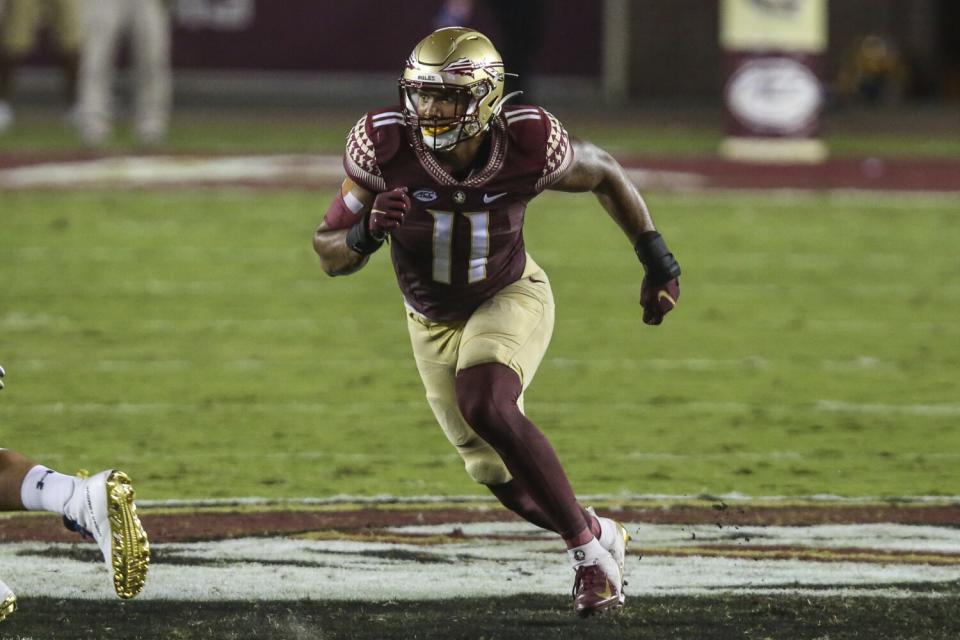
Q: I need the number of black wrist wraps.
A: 2